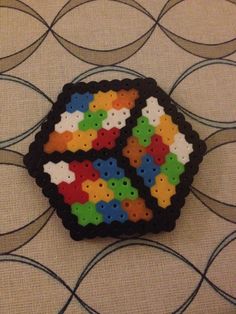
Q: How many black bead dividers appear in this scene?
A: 3